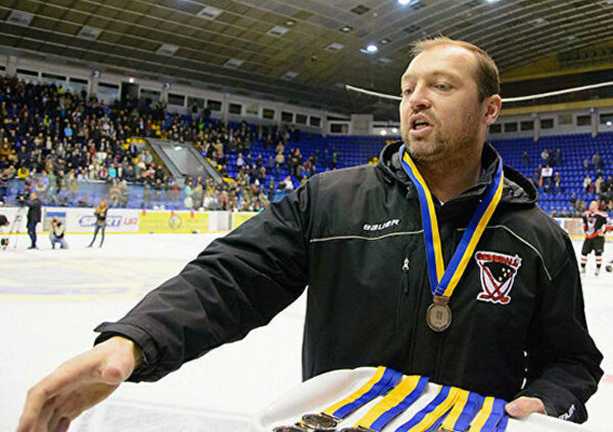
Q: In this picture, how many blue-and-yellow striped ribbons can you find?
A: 6